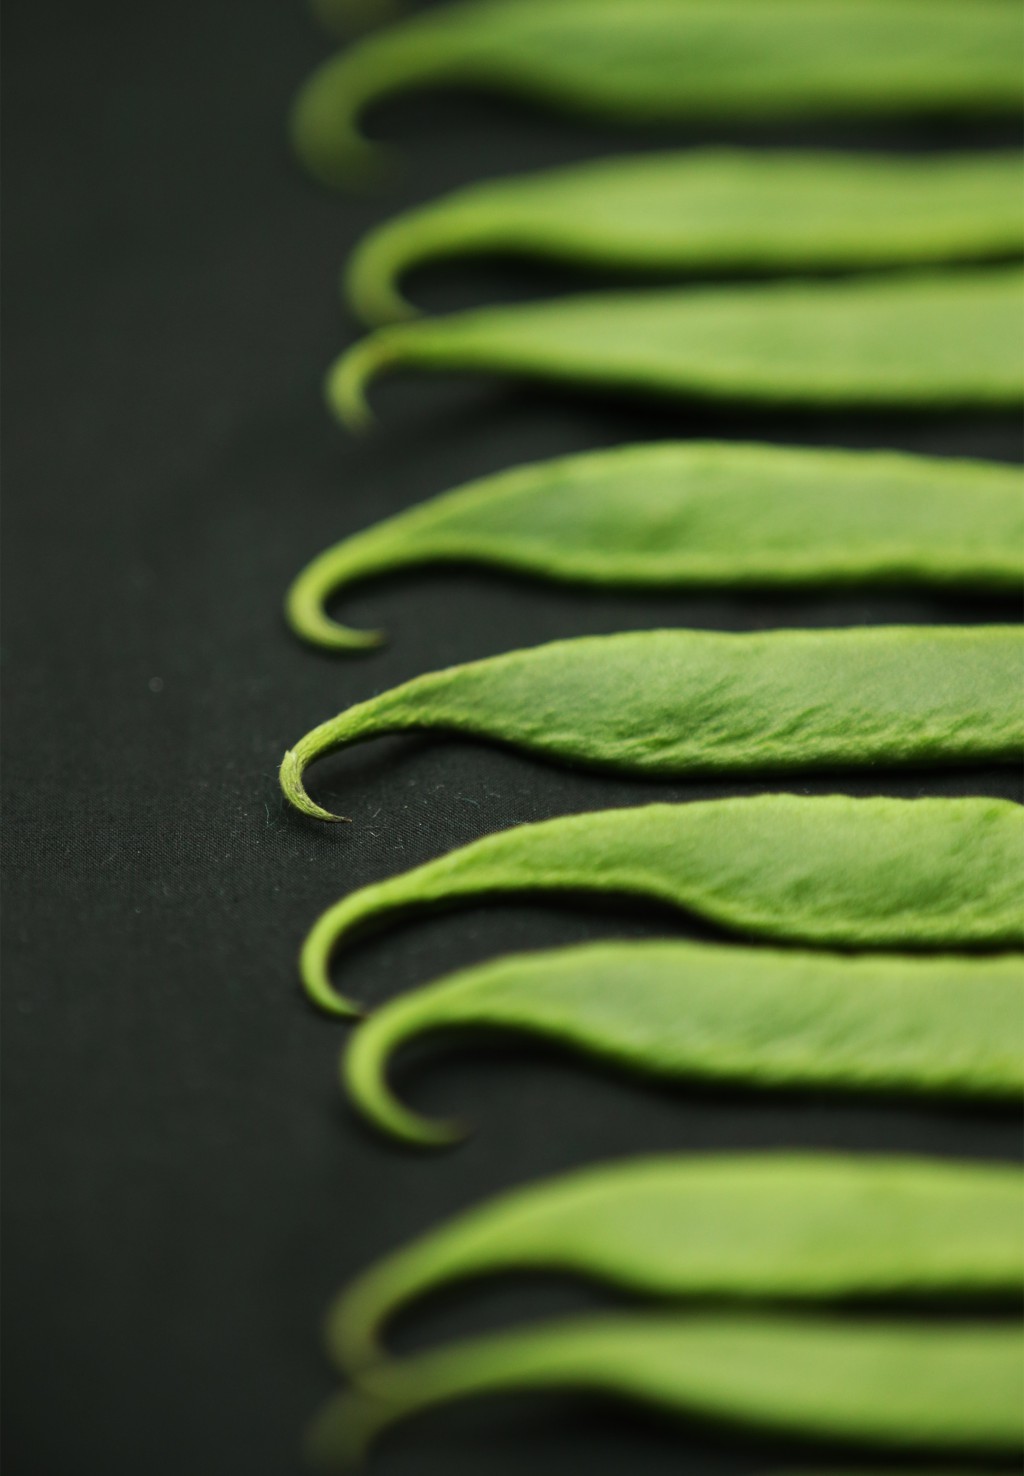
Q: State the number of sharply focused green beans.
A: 1